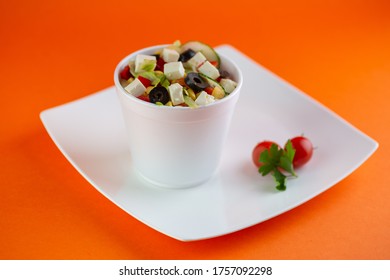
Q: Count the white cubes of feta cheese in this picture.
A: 9